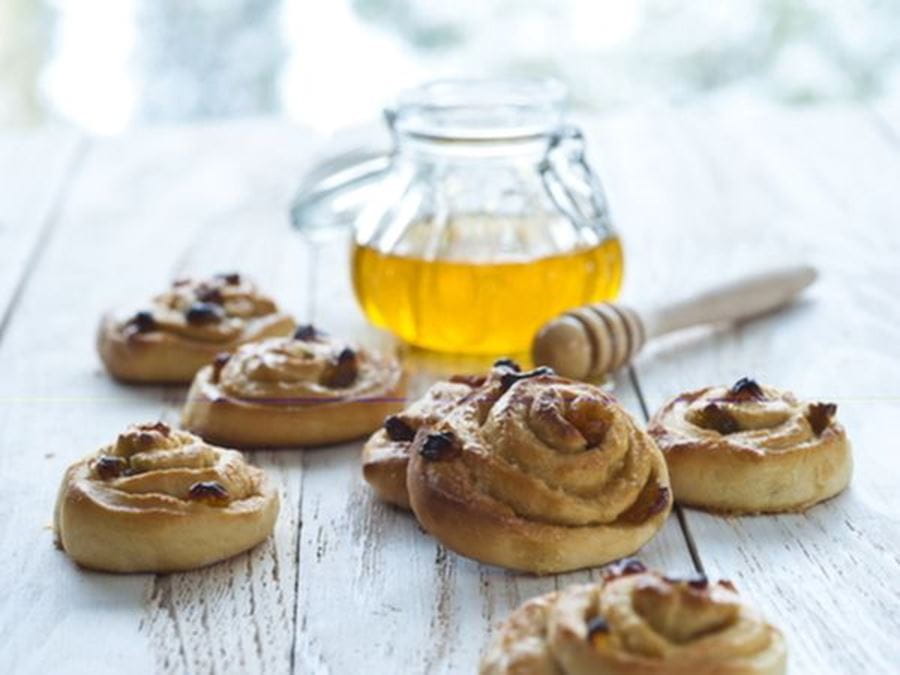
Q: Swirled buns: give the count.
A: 7